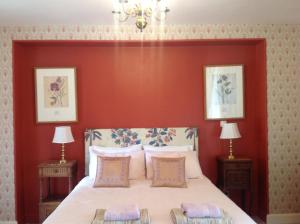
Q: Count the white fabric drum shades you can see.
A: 2